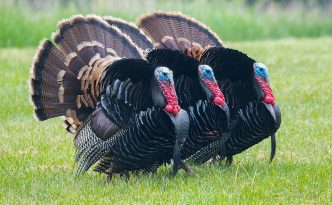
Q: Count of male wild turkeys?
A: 3